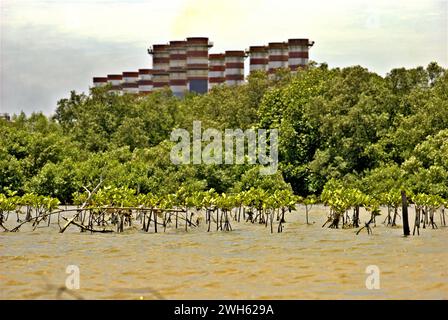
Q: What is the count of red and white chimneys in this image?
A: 12